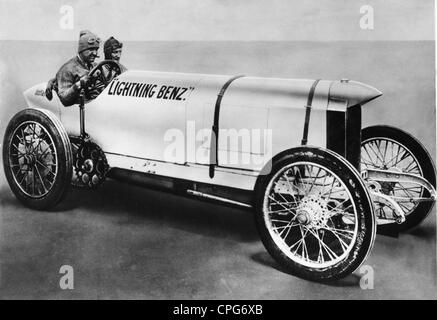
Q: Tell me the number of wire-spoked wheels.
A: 3